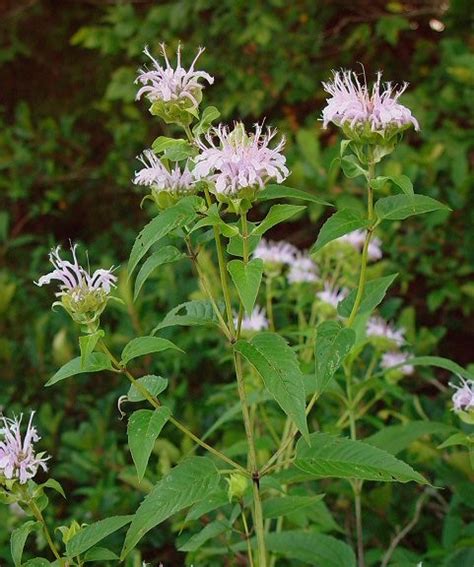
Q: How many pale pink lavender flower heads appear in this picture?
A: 14